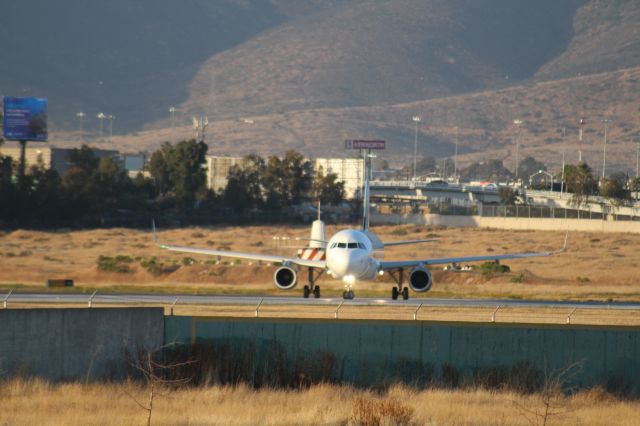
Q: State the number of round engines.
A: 2